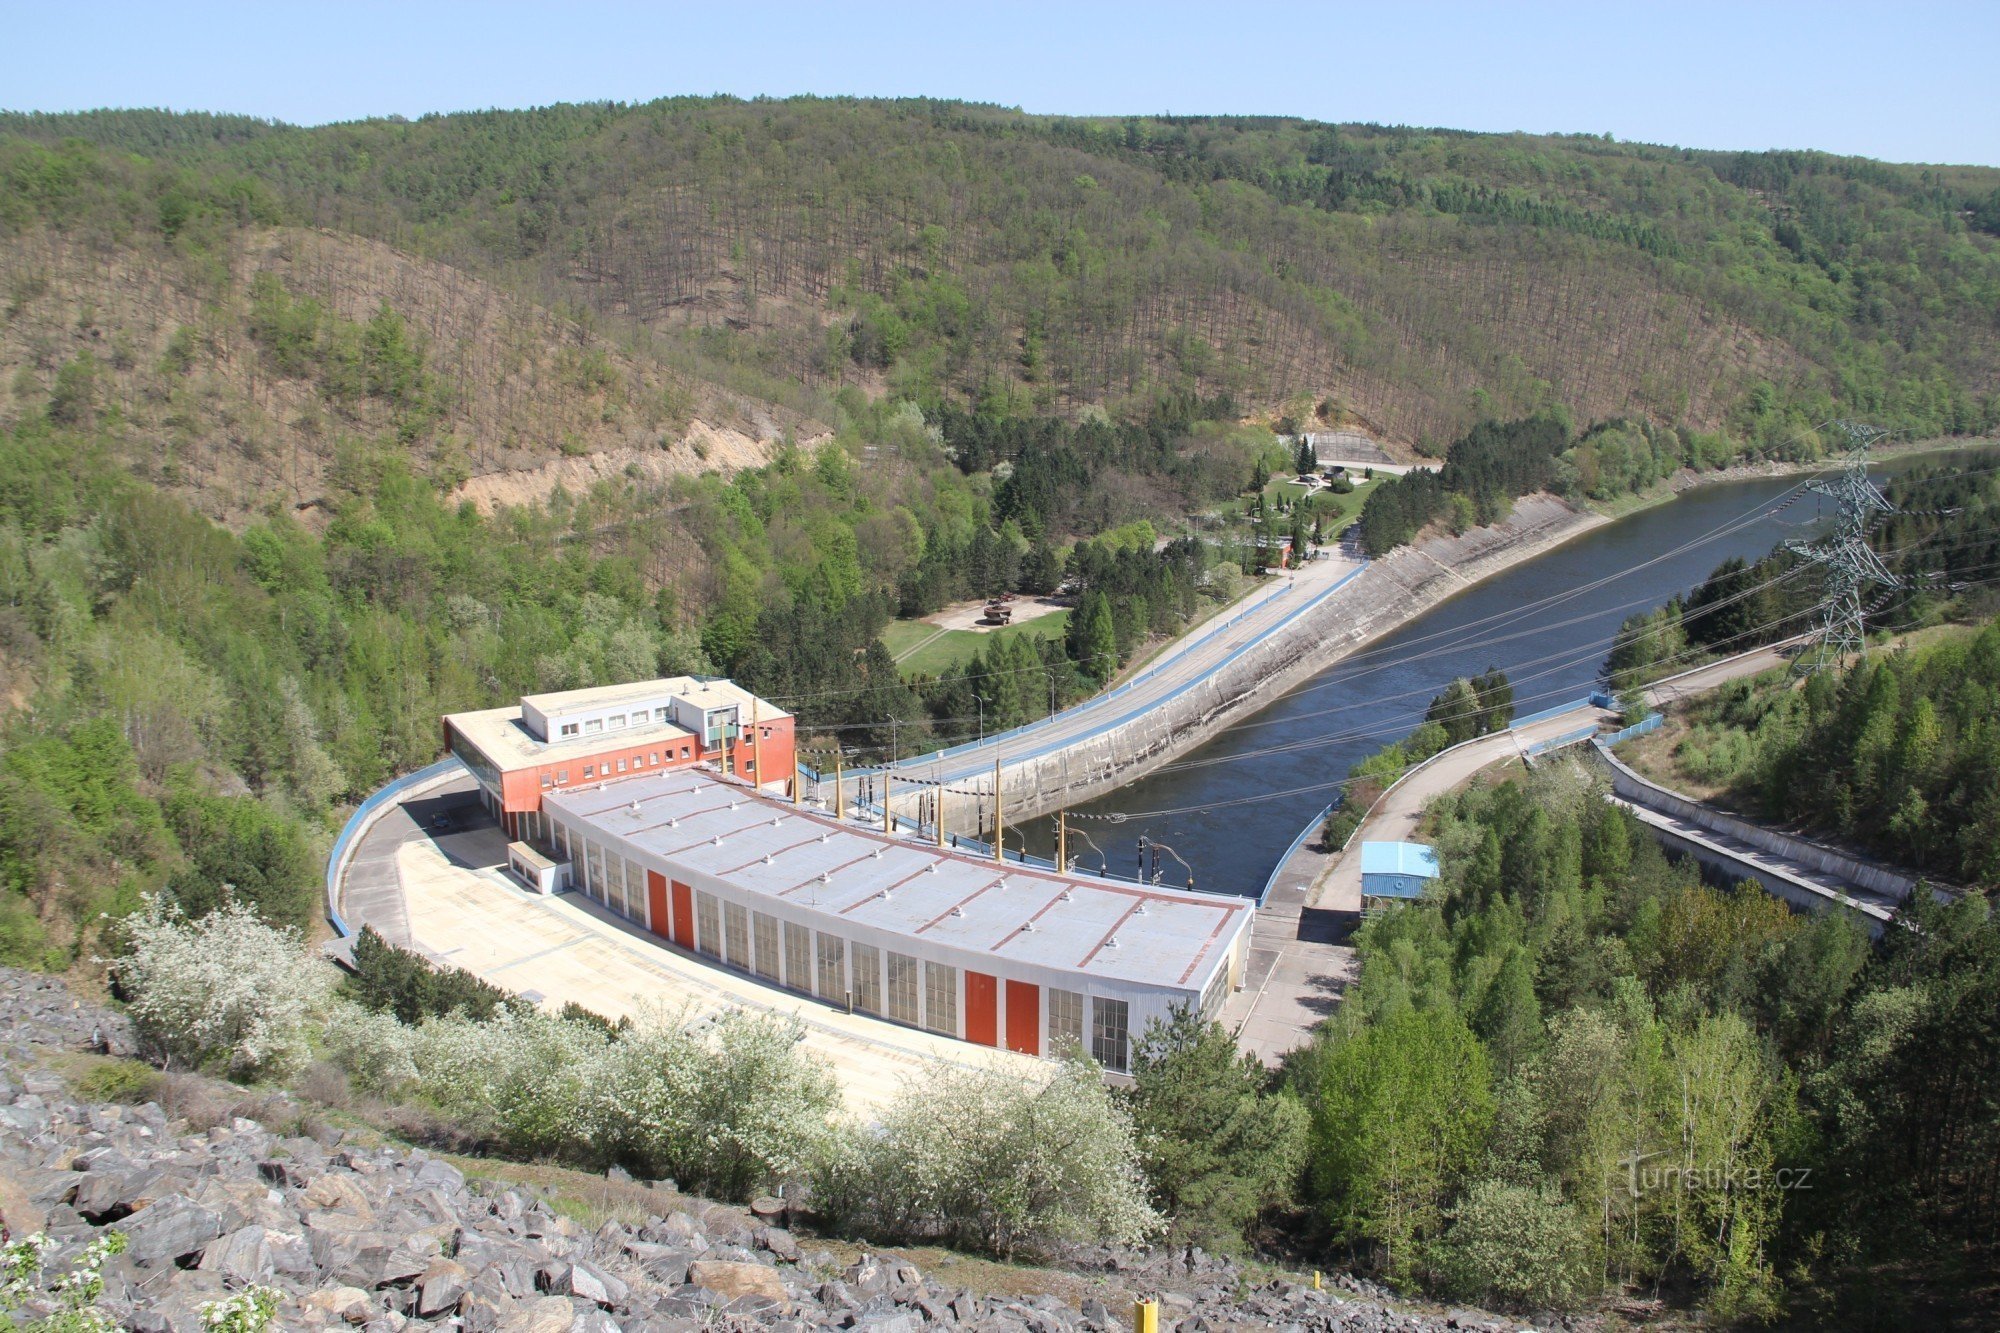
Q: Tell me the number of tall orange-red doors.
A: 4